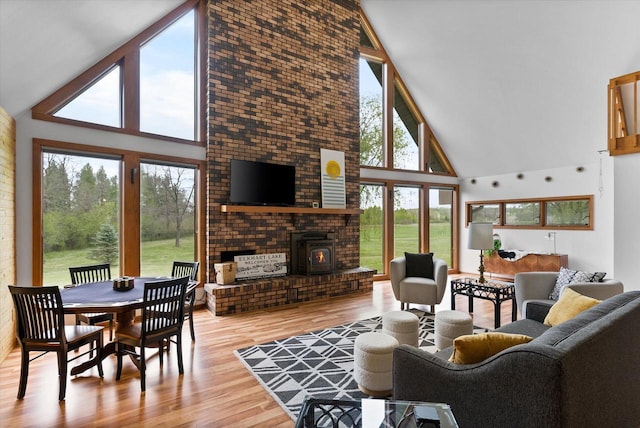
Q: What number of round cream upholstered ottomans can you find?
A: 3